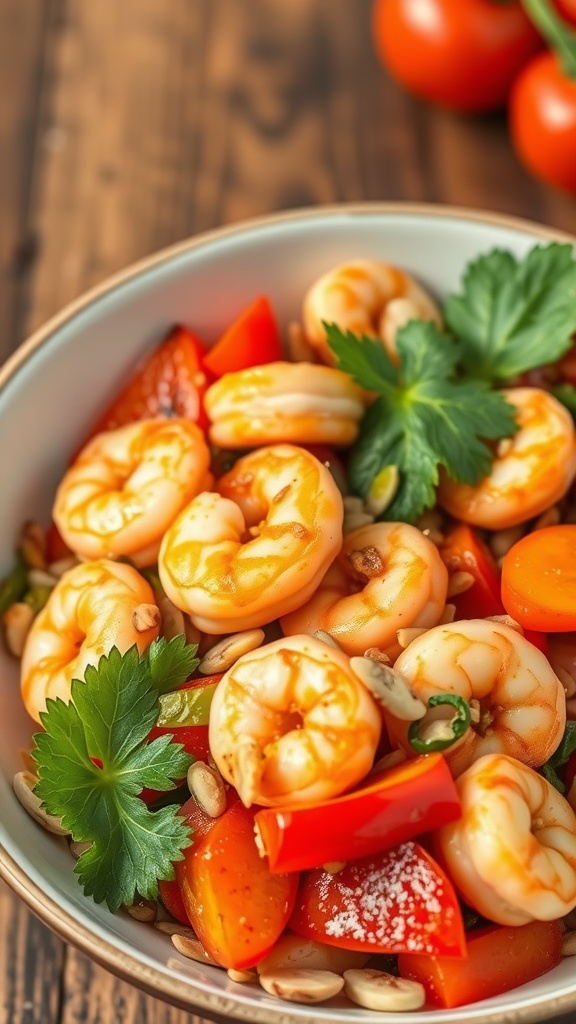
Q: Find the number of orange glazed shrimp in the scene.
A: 10